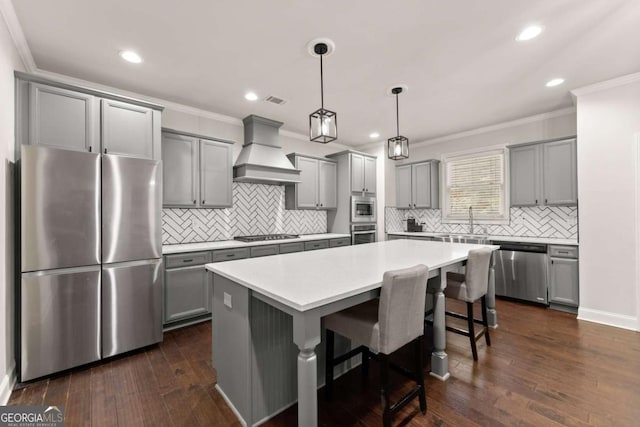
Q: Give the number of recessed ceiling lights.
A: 5